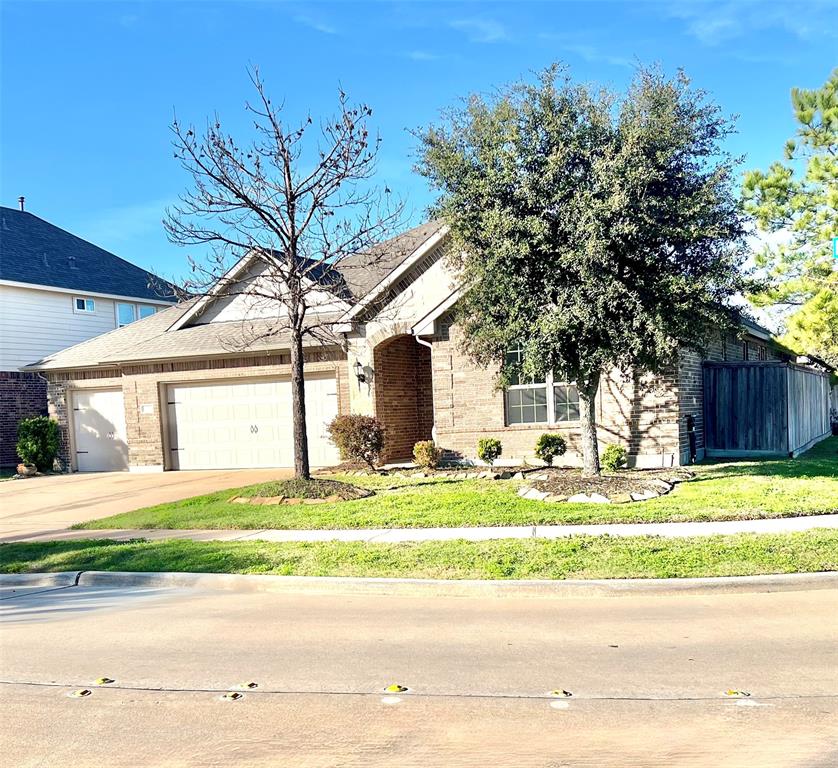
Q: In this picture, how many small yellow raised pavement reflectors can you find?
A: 7